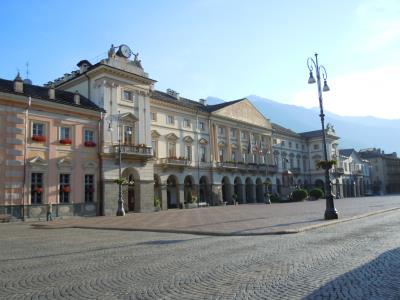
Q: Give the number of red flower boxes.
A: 6